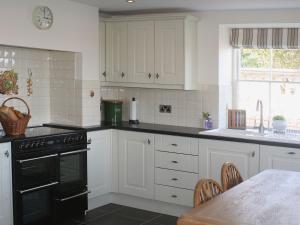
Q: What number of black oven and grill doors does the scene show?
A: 4